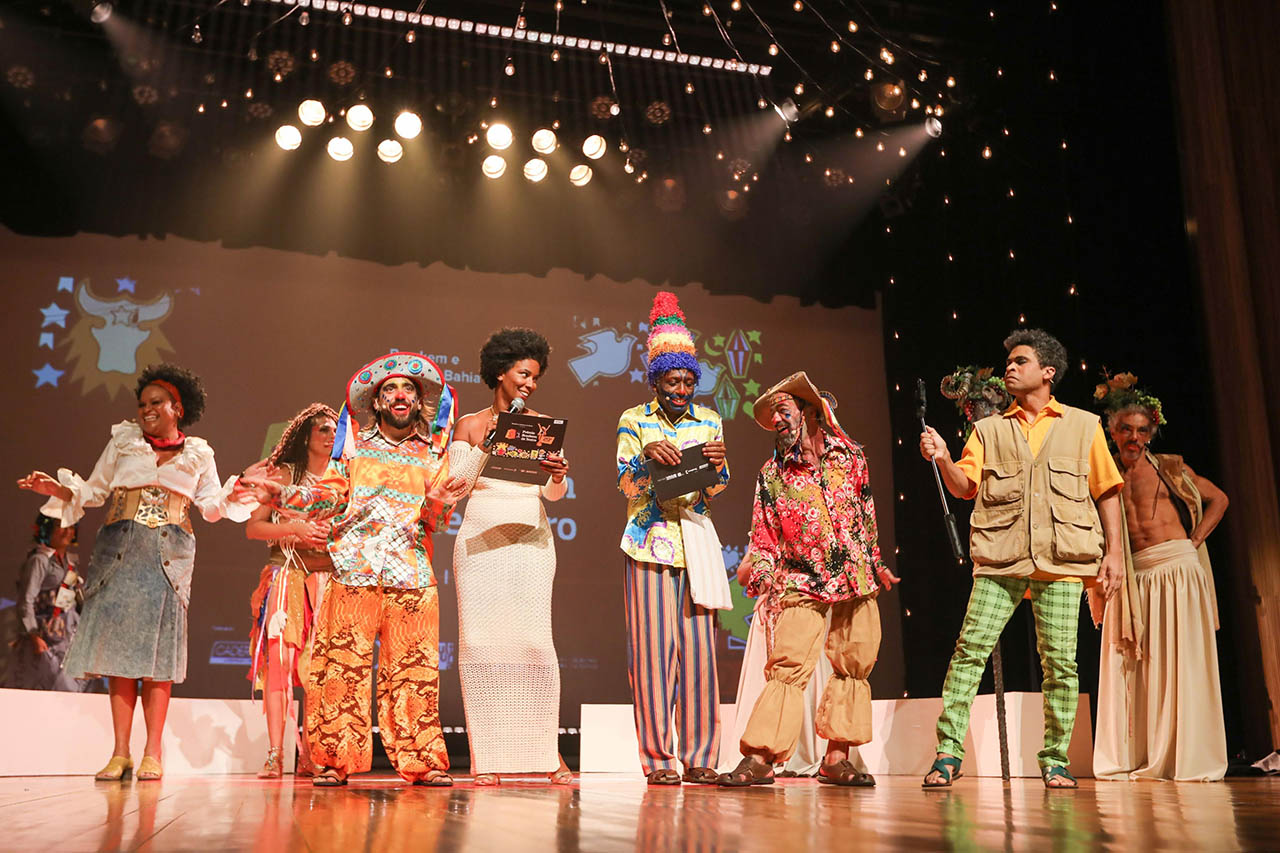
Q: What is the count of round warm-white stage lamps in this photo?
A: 12